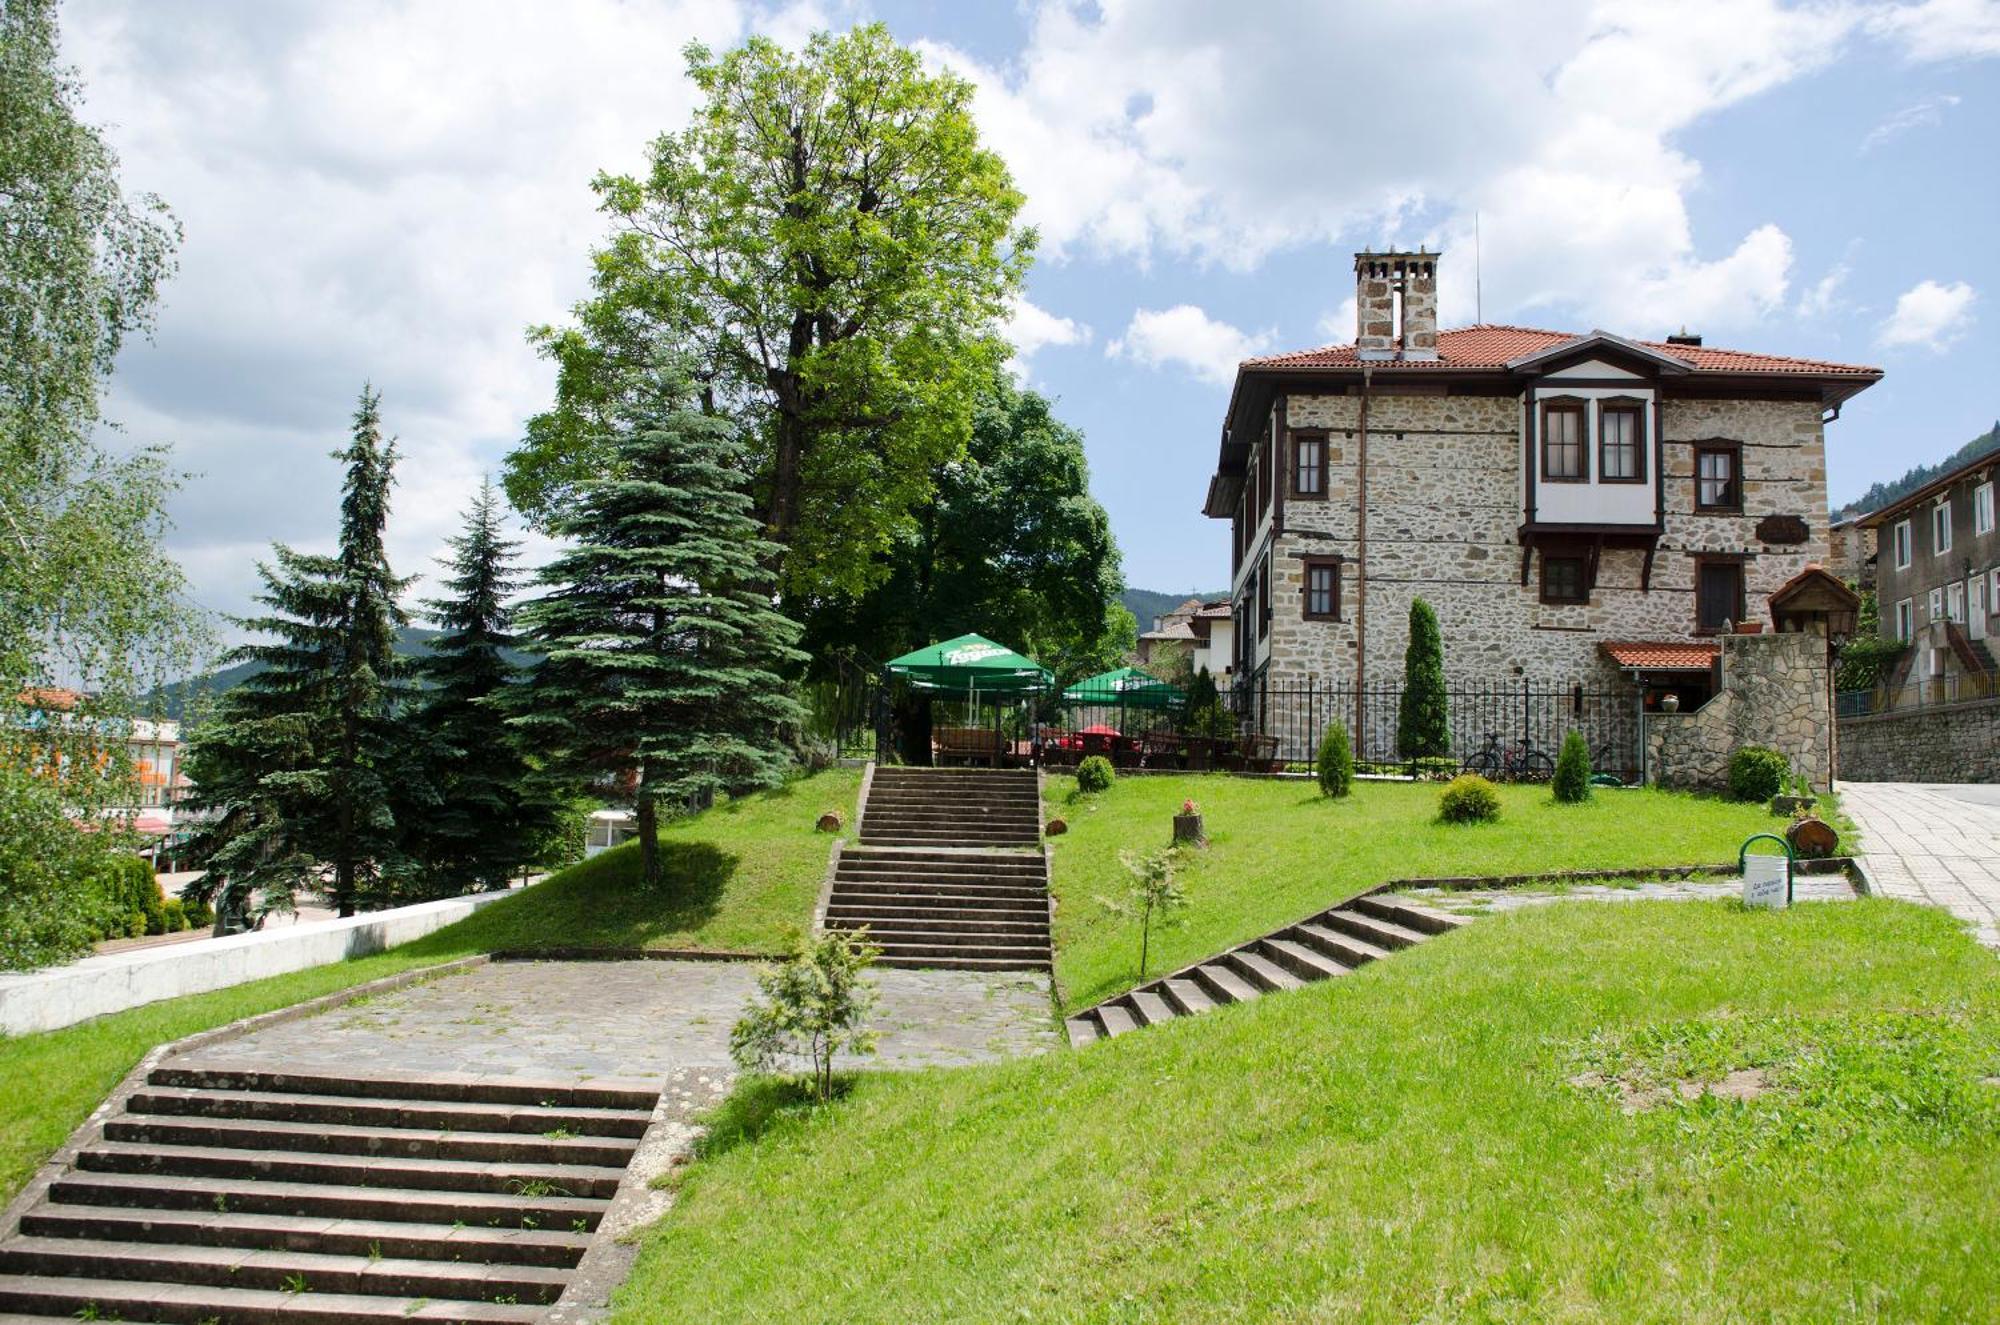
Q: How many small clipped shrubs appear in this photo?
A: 5